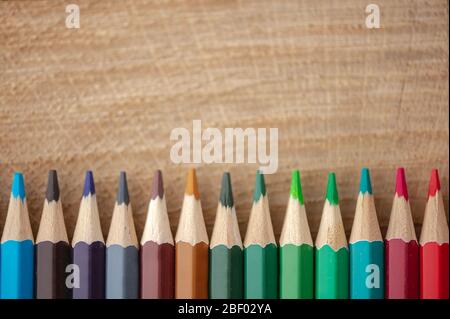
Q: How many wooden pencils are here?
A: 13